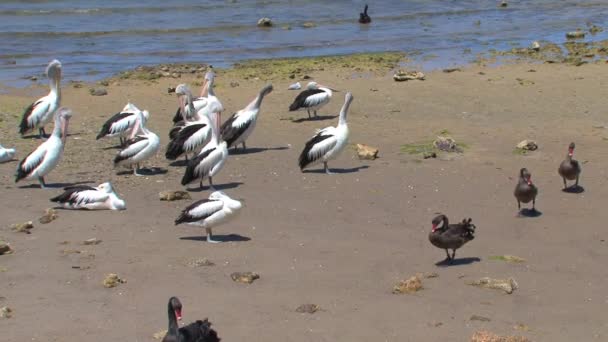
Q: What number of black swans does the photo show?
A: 5